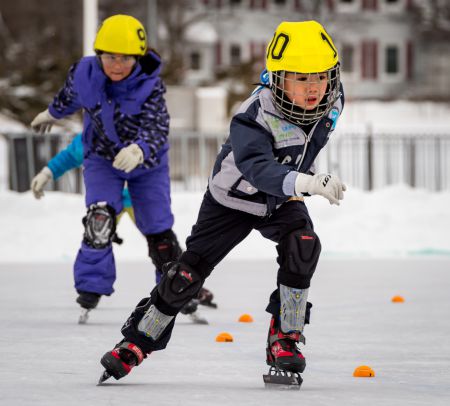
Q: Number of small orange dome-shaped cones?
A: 4